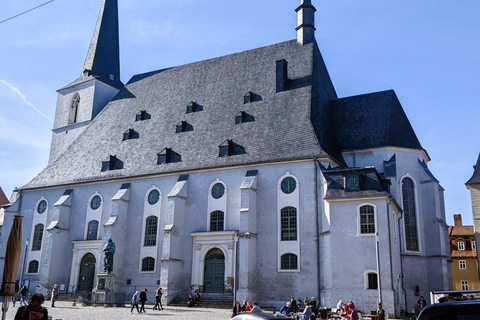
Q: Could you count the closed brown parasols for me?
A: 1